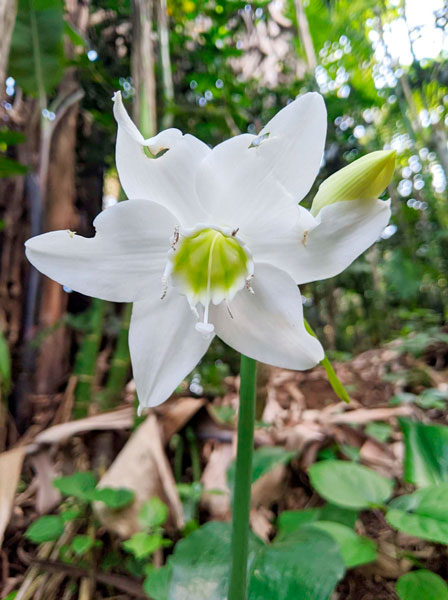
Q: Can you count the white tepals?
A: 6